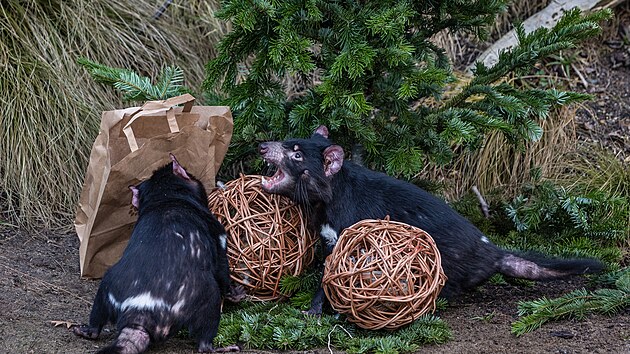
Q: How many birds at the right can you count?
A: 0